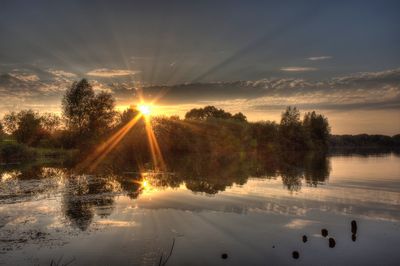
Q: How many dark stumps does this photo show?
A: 6